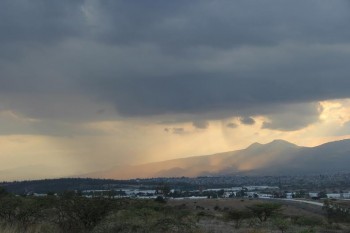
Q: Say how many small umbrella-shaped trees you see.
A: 2